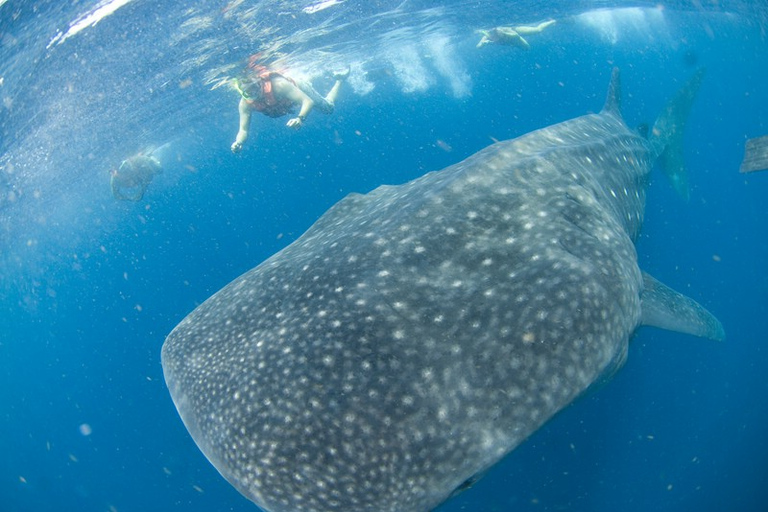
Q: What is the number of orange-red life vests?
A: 1